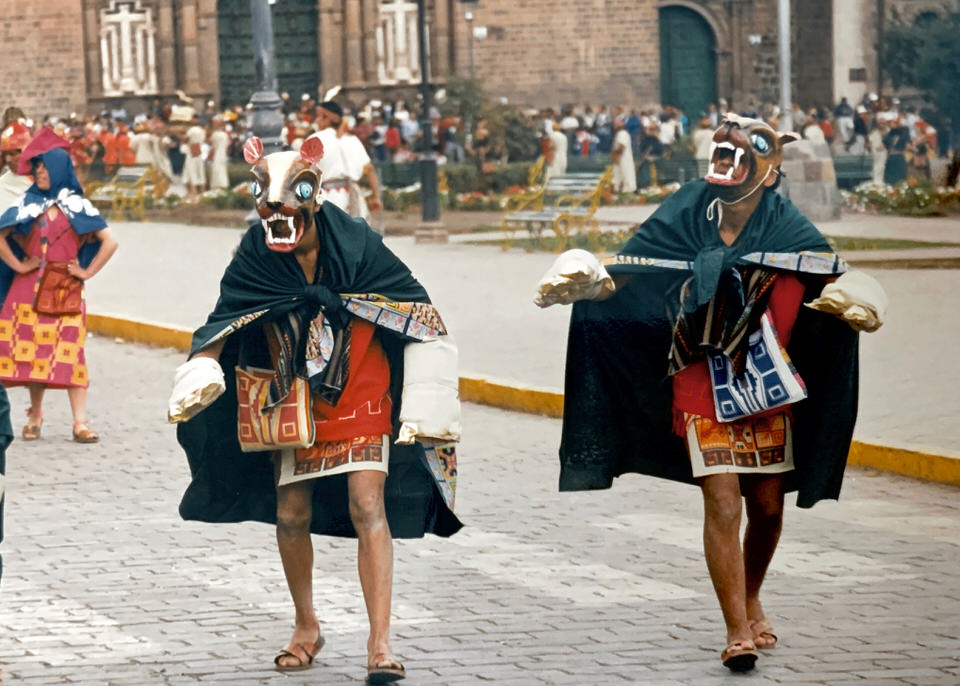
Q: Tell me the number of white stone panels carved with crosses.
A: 2